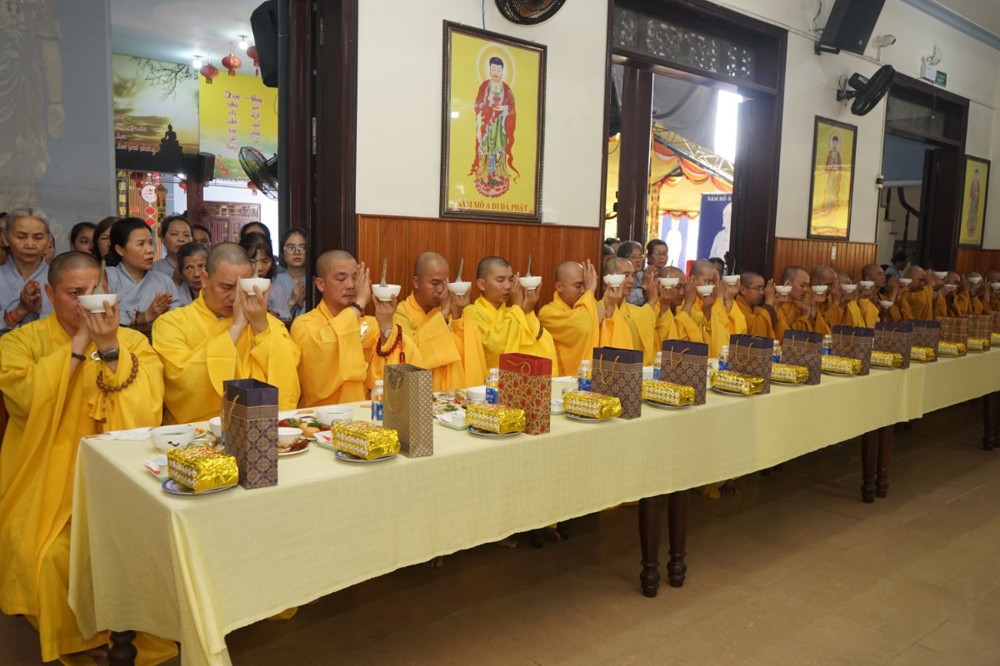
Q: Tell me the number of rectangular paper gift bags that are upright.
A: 13